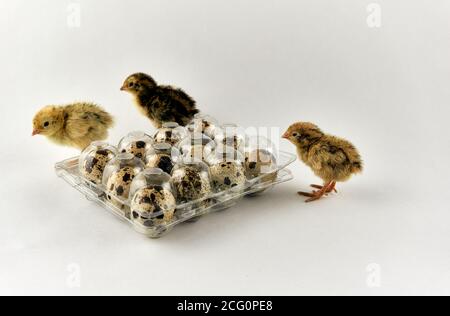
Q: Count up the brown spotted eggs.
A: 12